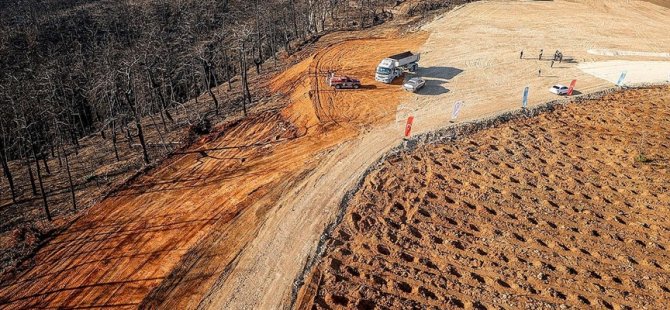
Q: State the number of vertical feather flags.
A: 5